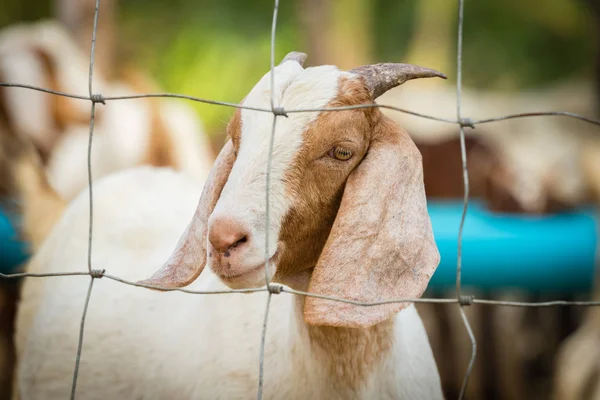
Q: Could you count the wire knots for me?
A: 6